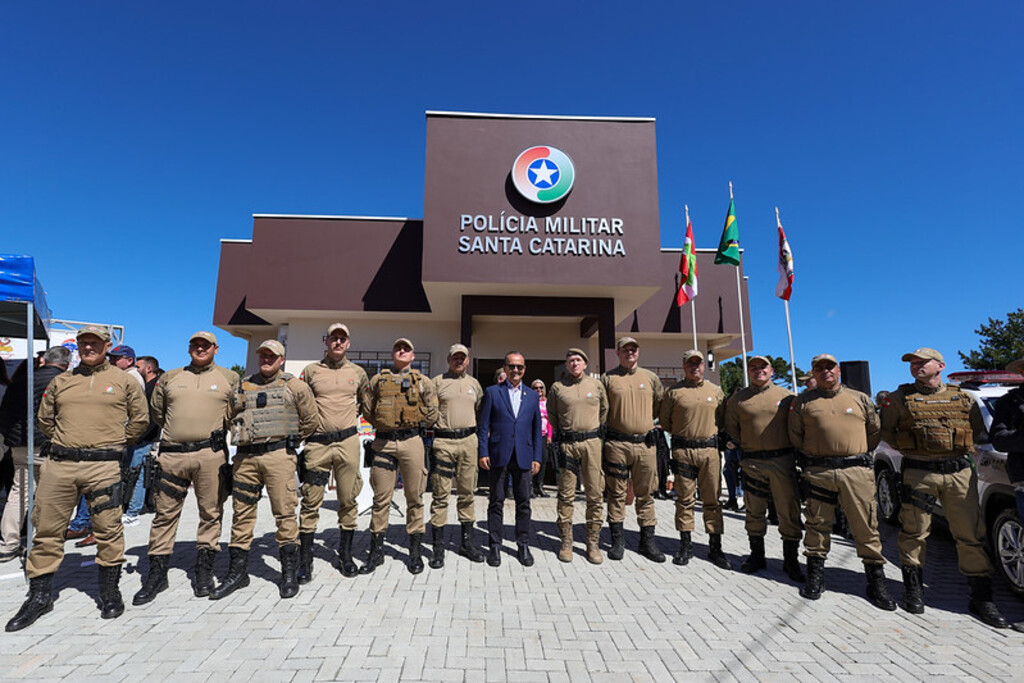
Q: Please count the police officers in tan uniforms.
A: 12